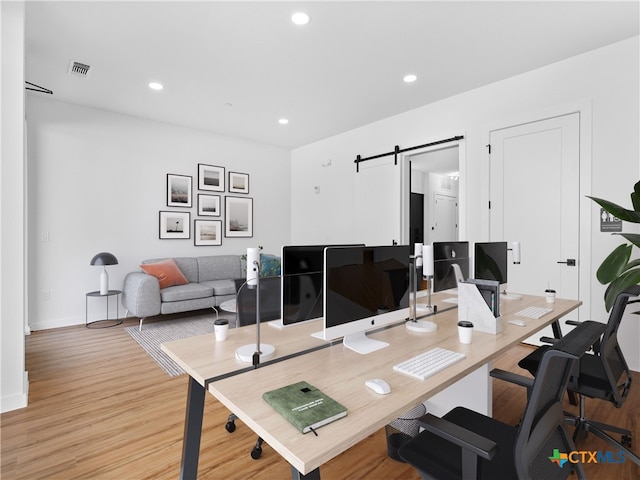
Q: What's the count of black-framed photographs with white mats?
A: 7